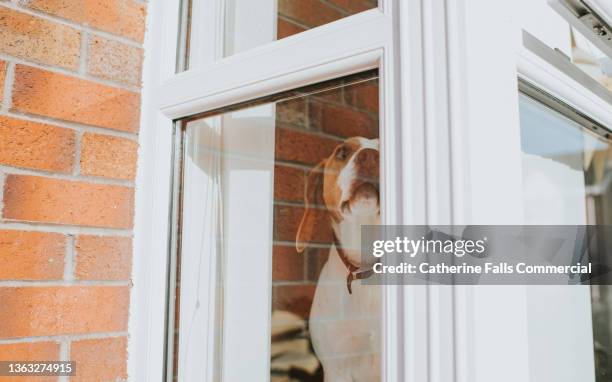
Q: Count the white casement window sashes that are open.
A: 1